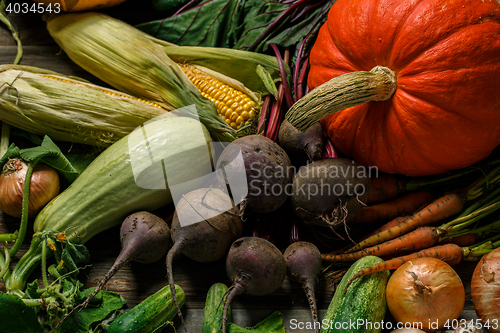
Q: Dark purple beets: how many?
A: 7